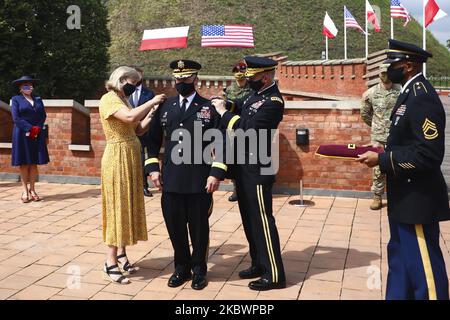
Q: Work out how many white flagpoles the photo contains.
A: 5